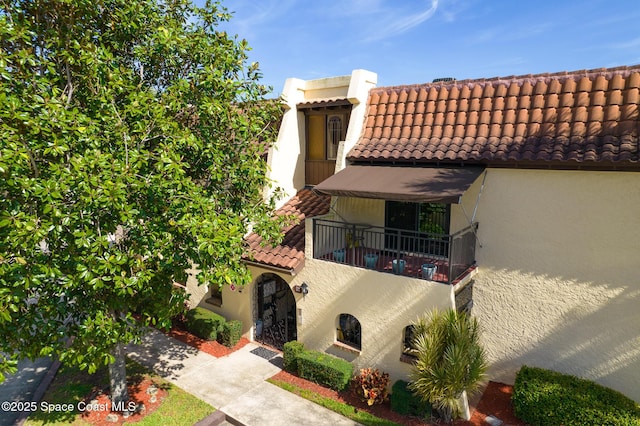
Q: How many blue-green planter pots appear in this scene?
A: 4